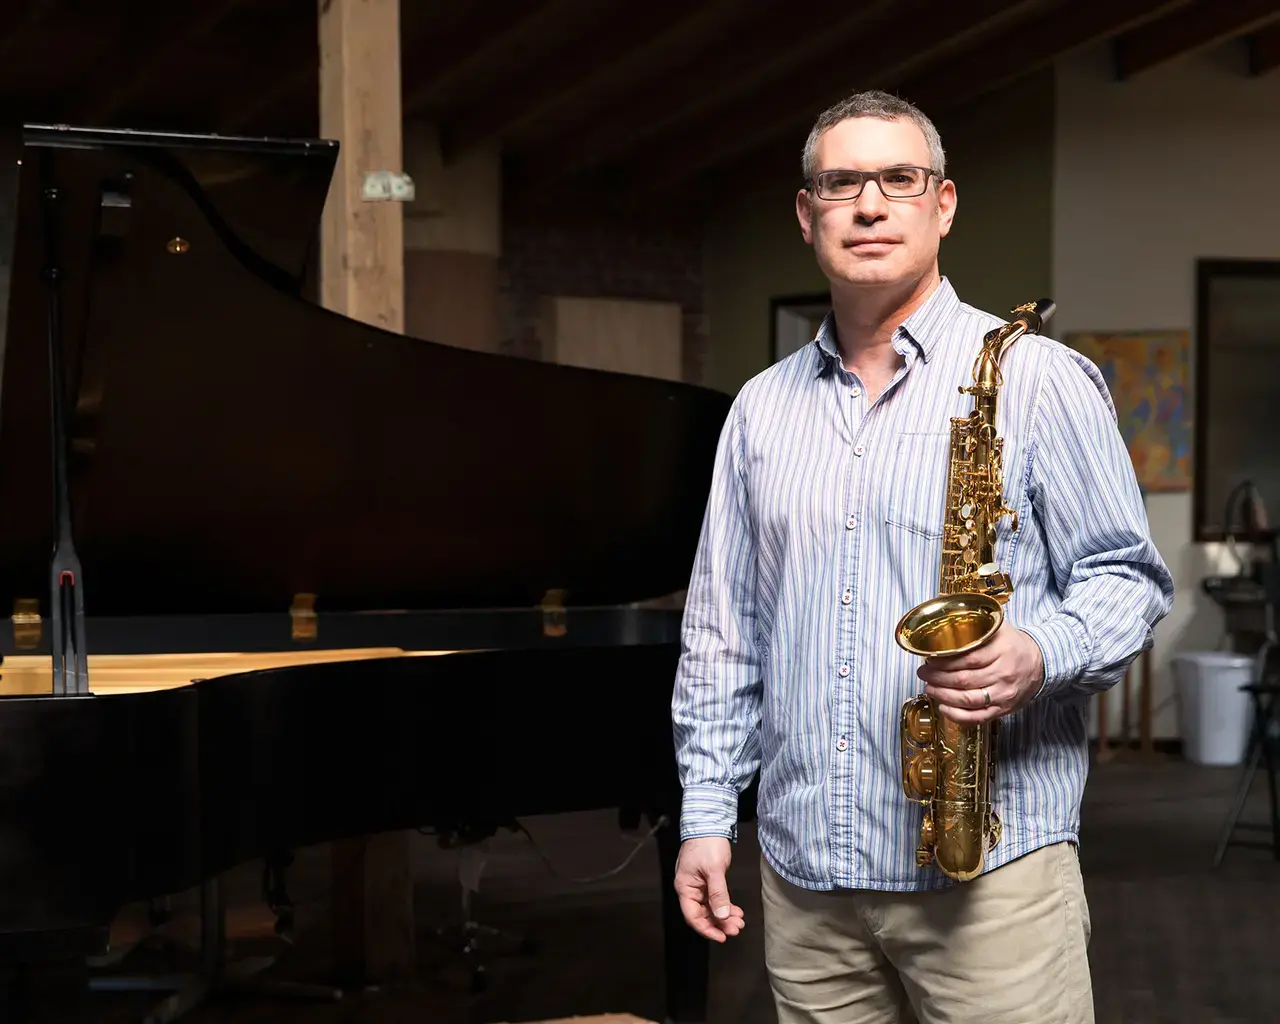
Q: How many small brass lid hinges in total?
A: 3